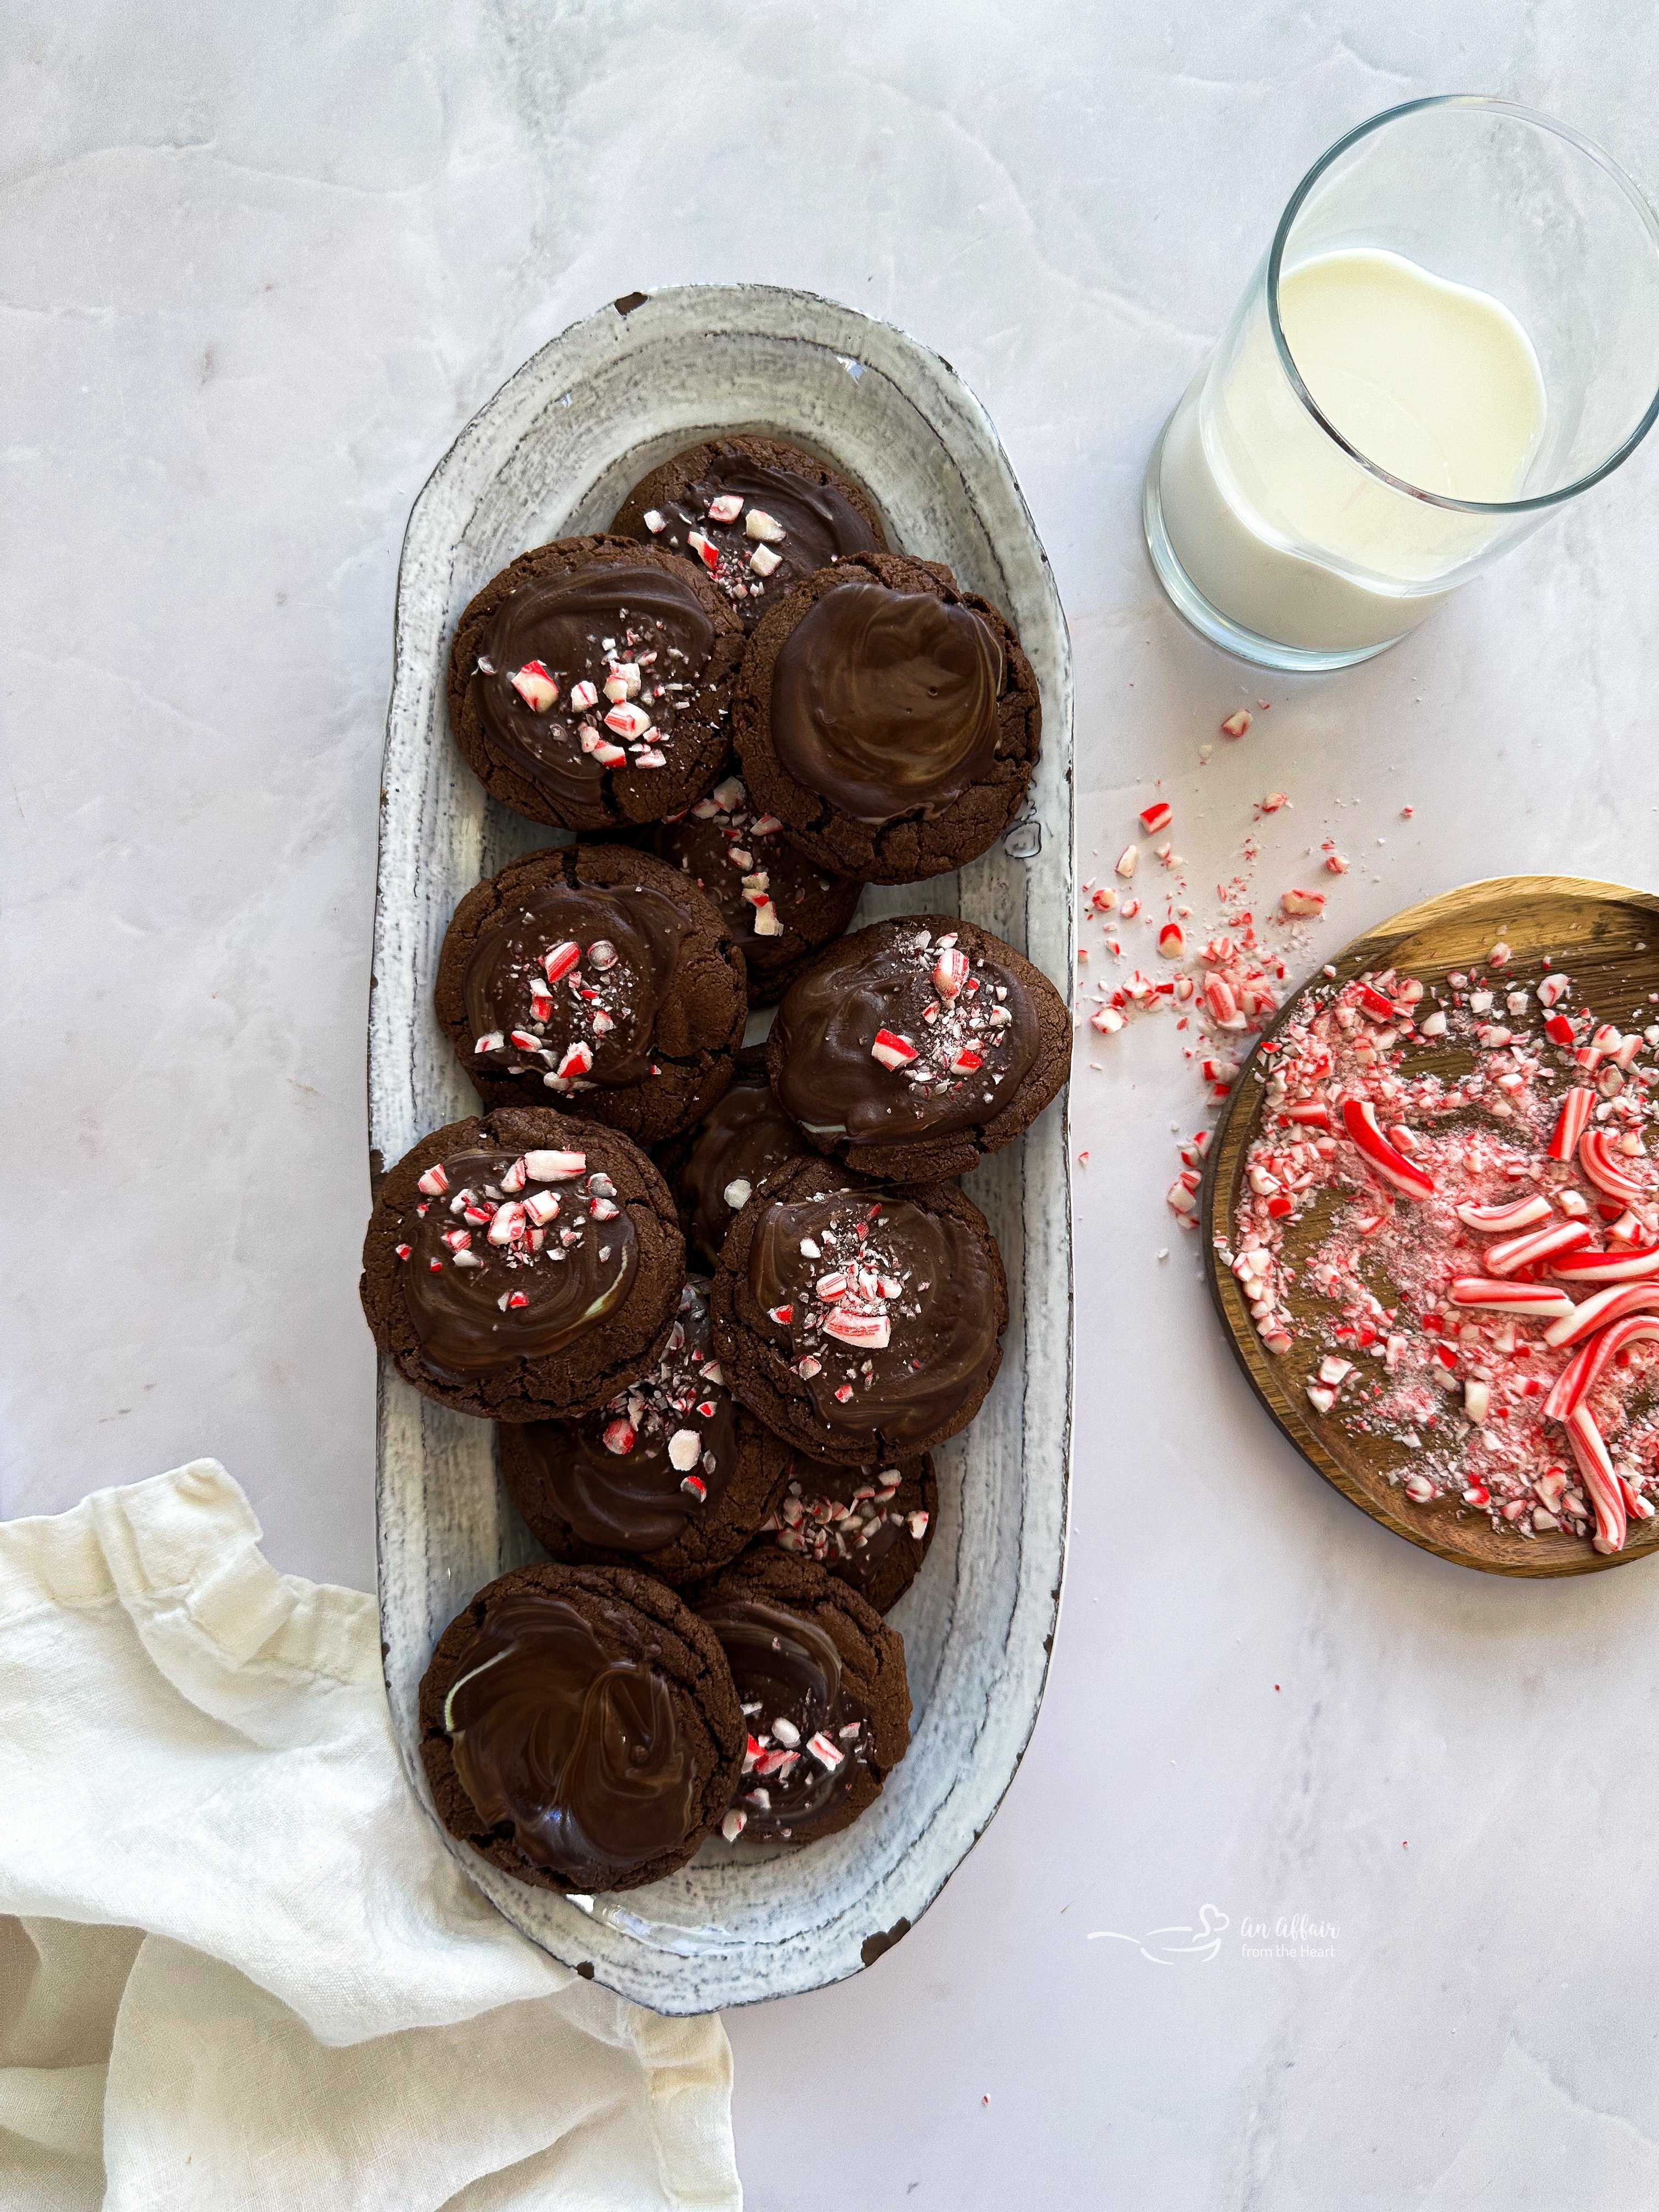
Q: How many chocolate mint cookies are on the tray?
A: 13